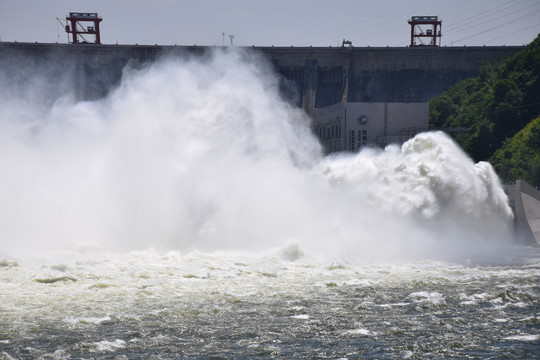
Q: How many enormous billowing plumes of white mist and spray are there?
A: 2